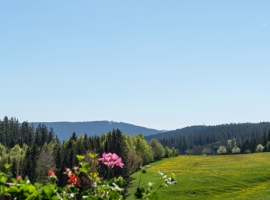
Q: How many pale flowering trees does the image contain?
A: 3